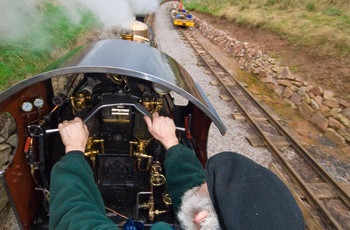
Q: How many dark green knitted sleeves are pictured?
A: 2